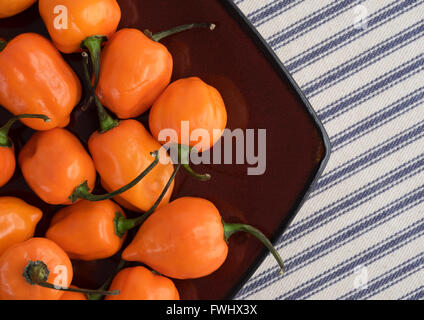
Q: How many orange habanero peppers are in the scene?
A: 14